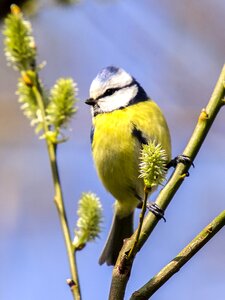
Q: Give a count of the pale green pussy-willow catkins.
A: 5